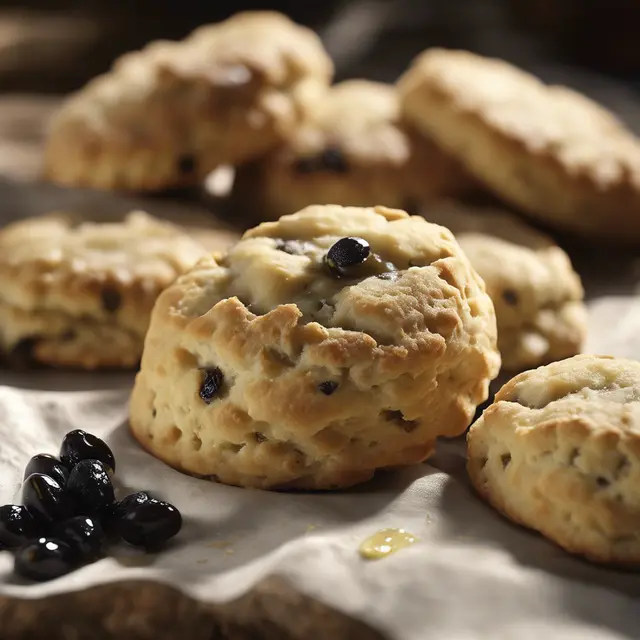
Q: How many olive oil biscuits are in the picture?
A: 7